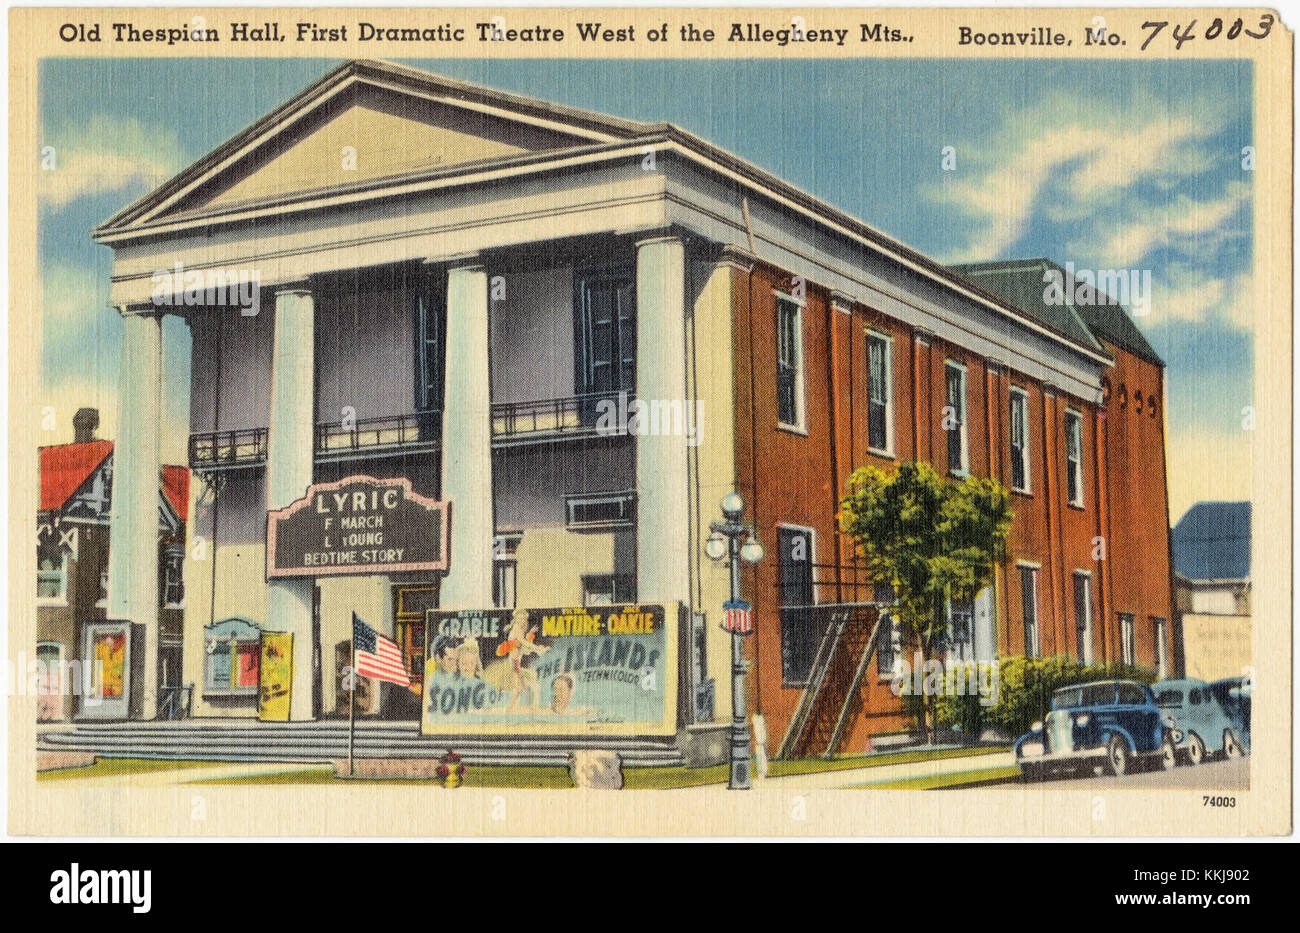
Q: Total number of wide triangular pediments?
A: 1